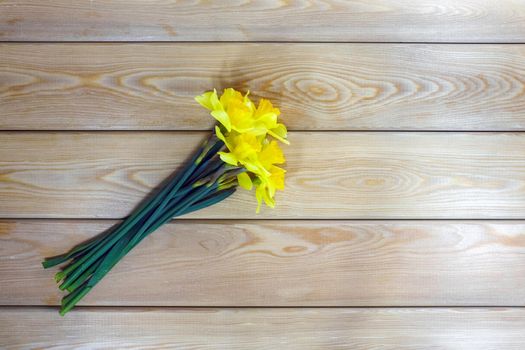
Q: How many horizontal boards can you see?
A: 5